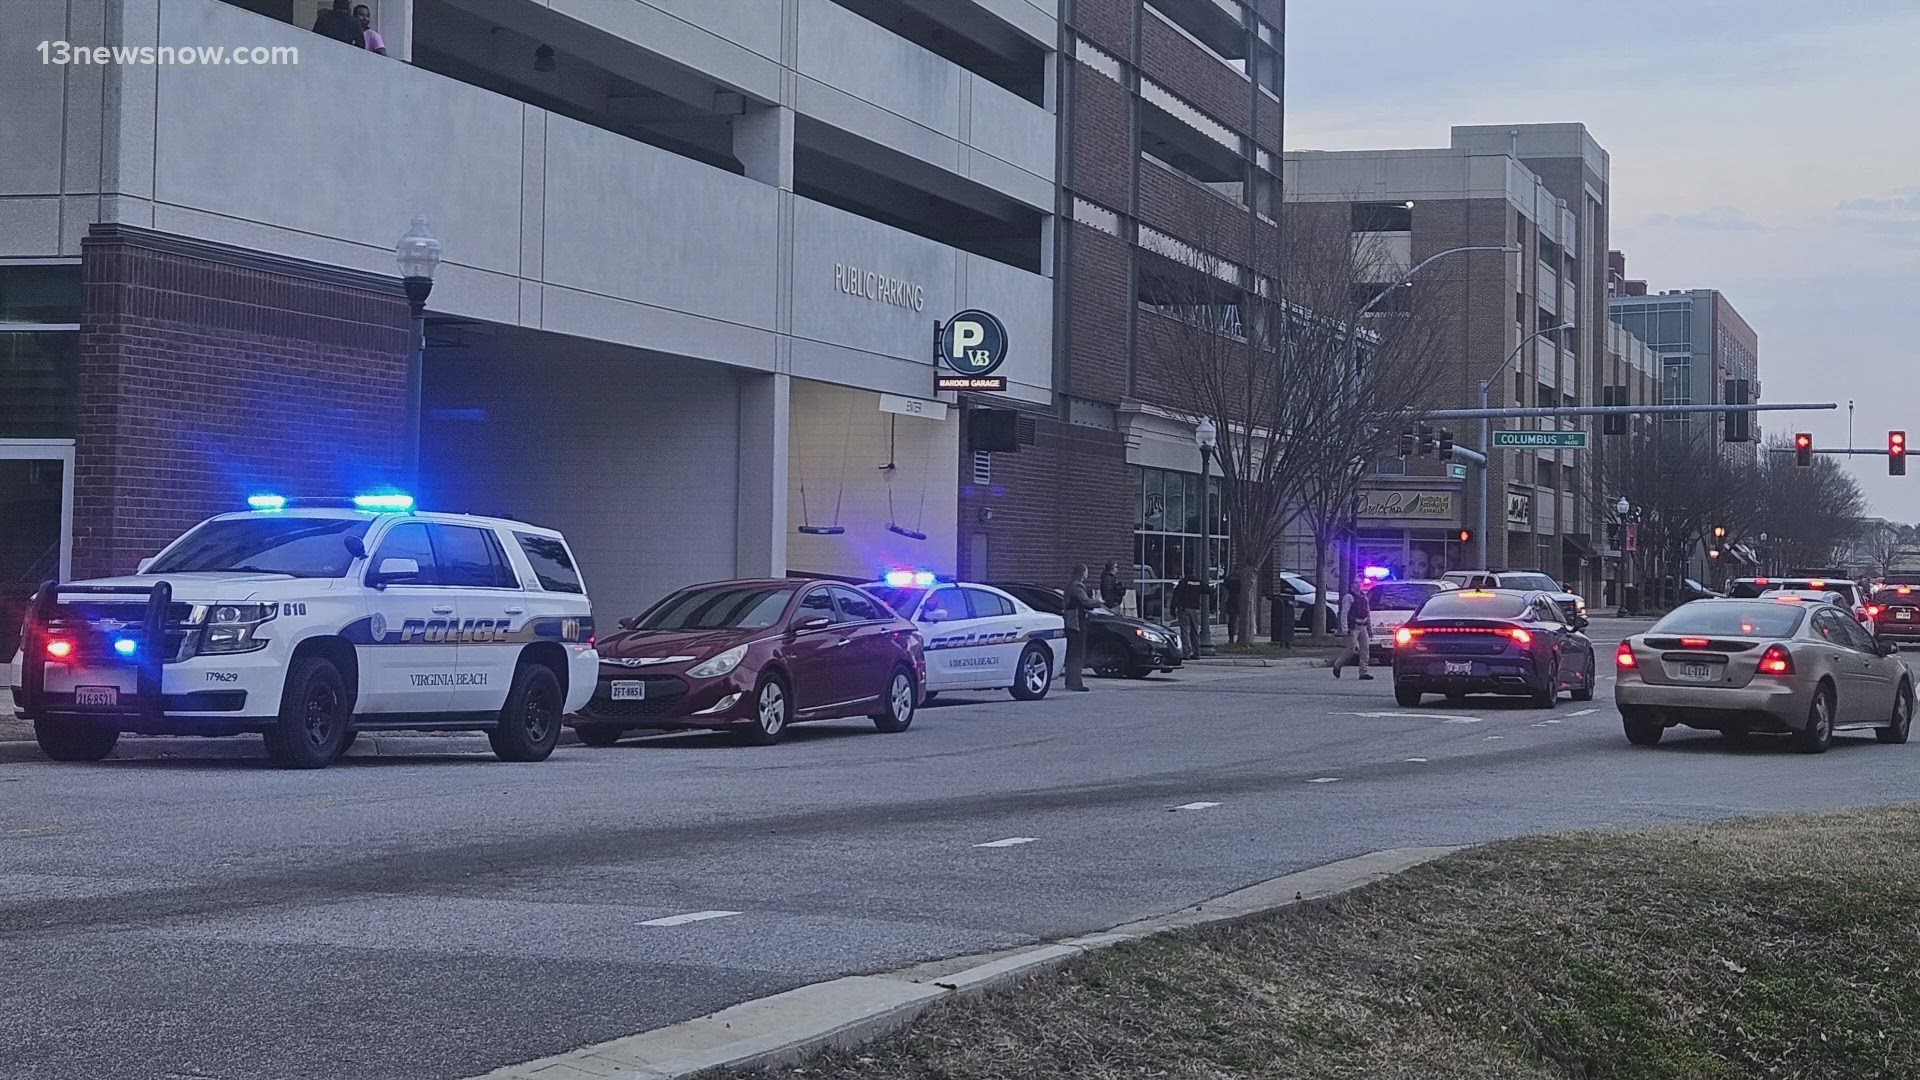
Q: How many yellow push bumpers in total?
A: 0